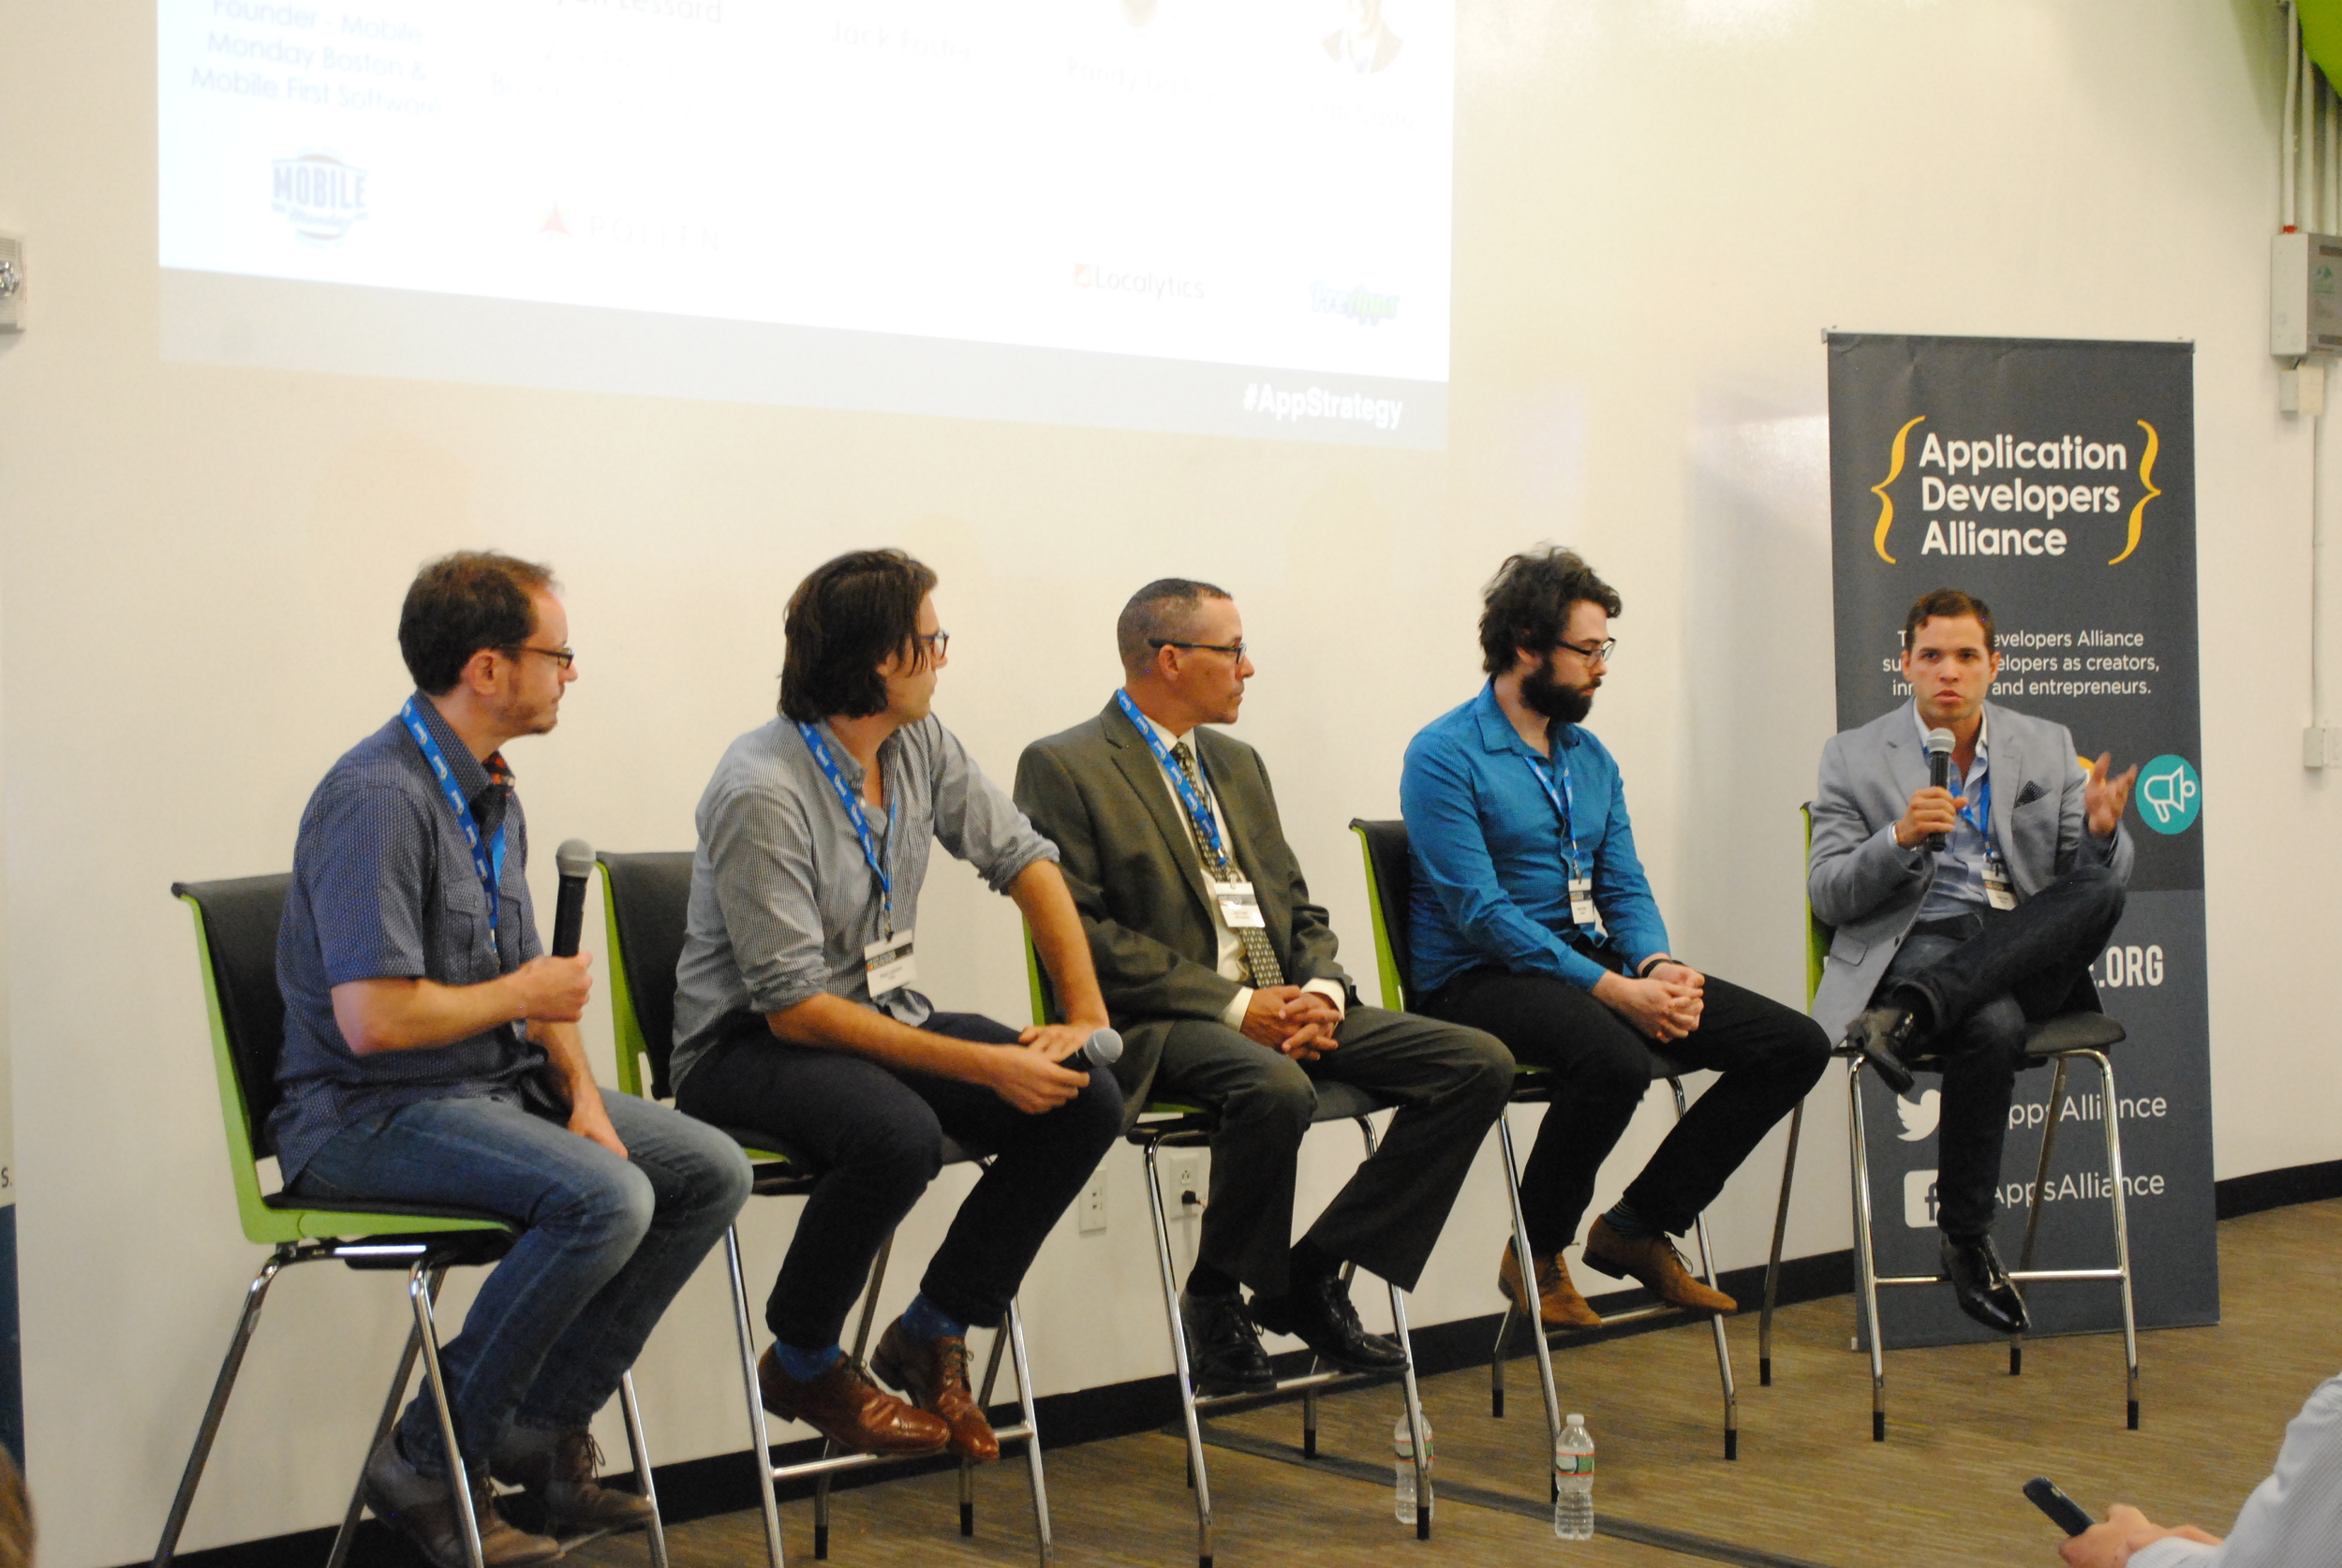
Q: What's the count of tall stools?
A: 5